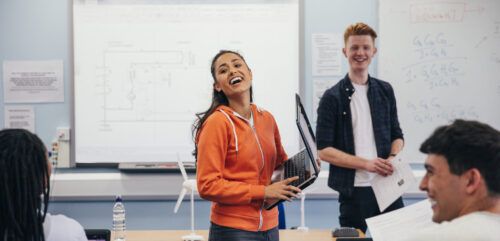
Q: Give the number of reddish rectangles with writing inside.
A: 1